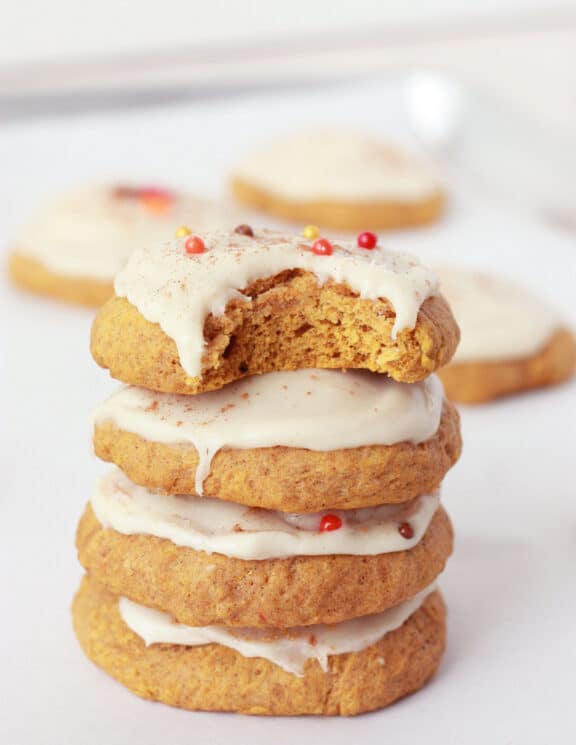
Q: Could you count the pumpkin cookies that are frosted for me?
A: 7